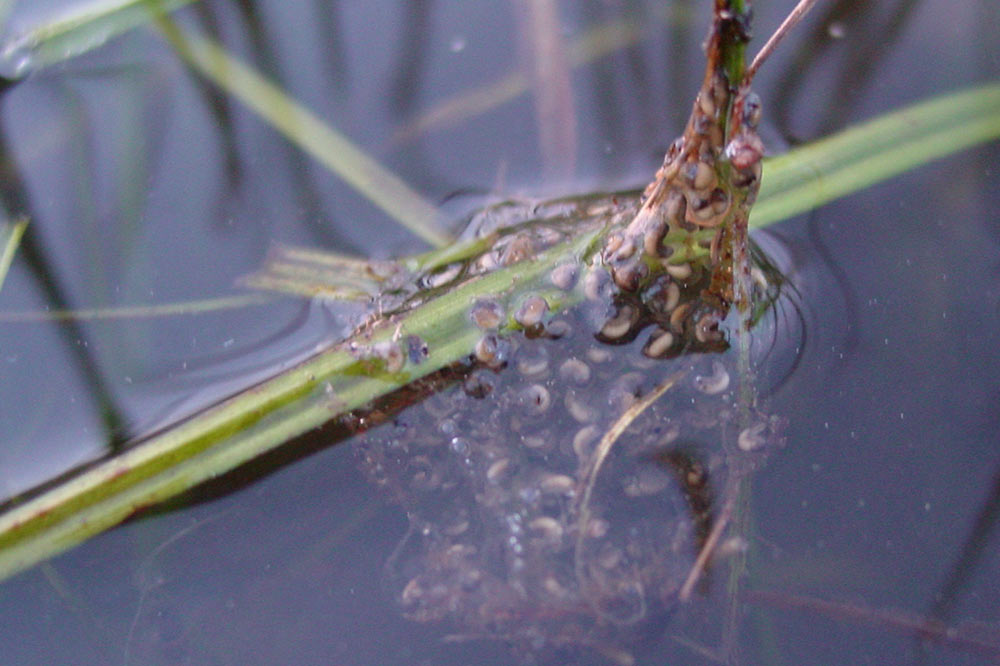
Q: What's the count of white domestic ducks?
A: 0